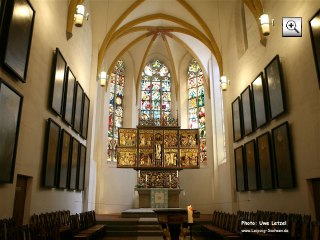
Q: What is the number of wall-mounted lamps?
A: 4